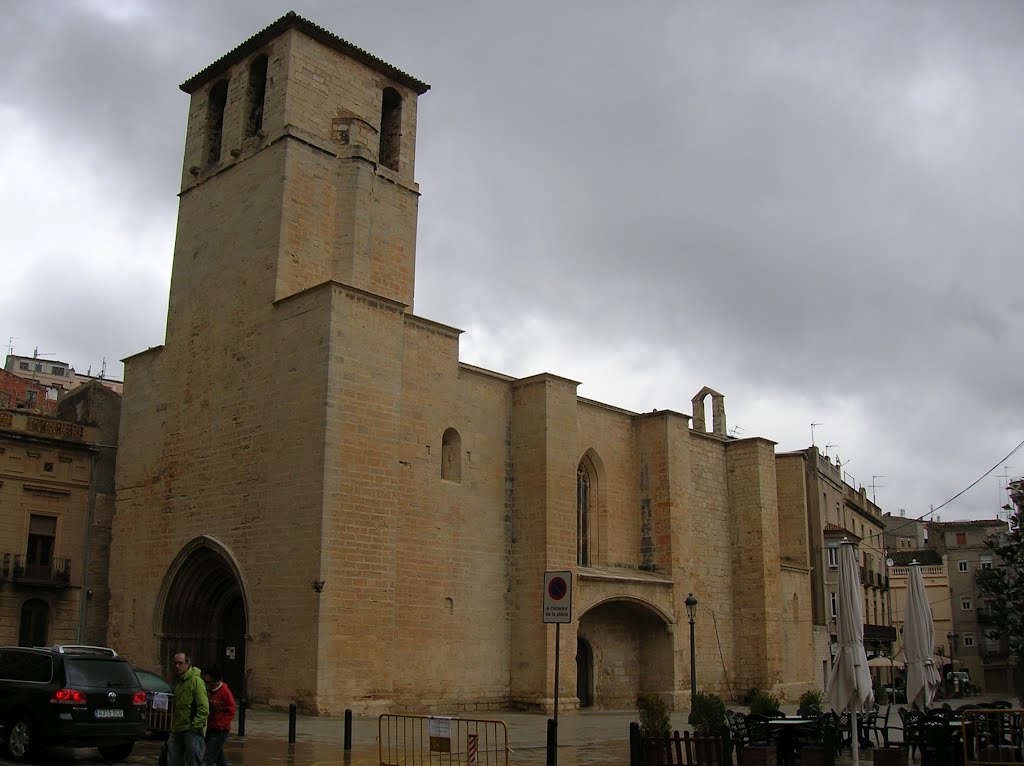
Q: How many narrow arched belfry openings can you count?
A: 3